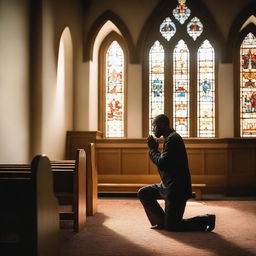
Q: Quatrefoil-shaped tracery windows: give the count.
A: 3